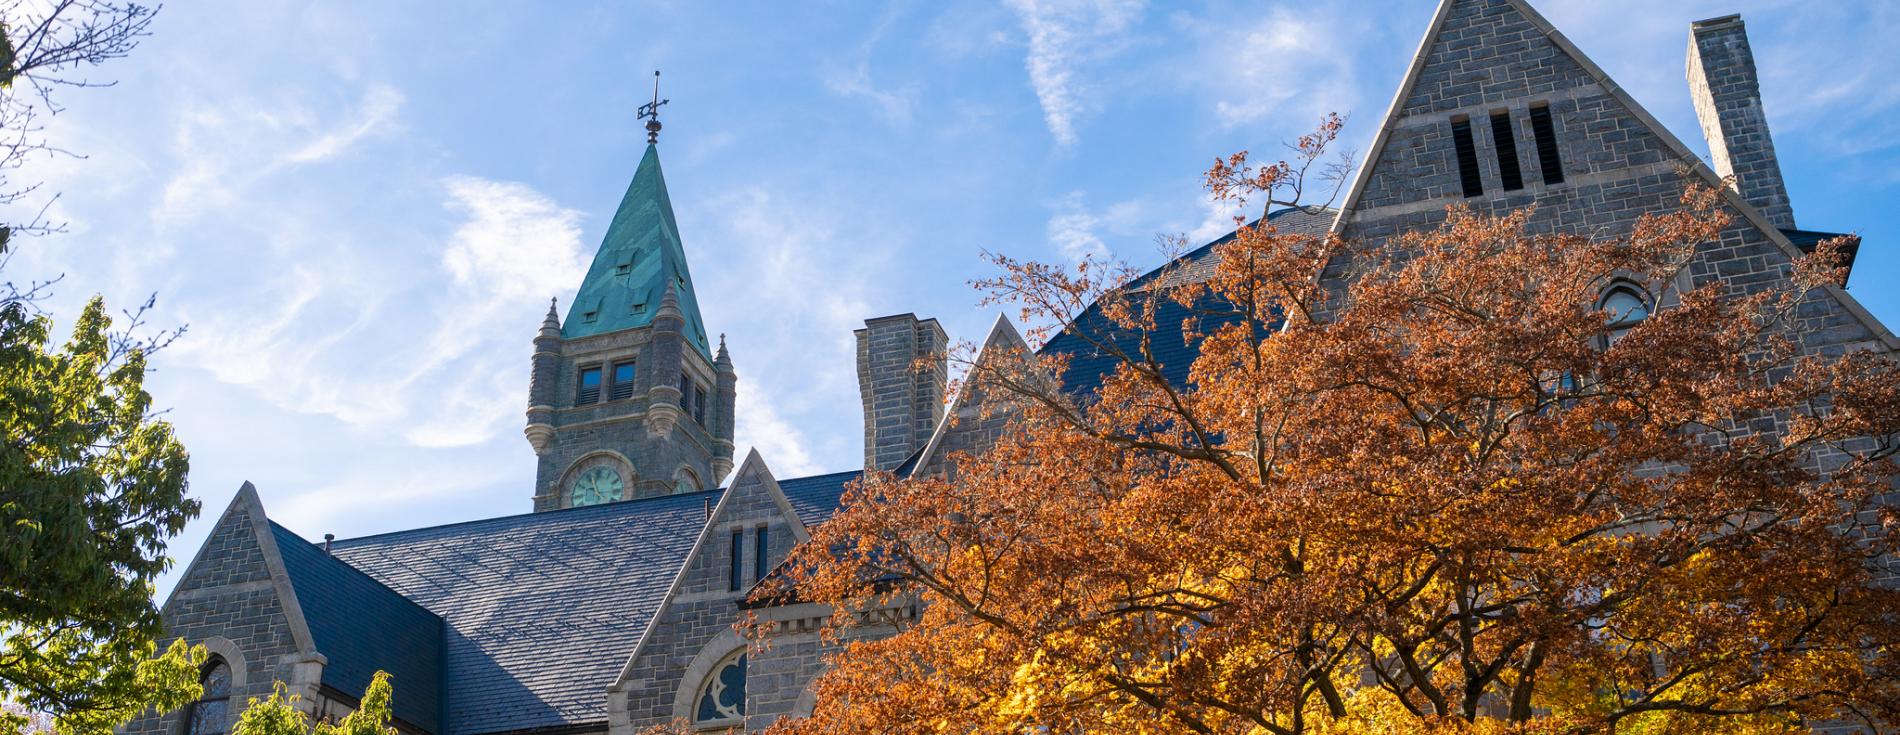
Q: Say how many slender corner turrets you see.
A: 3